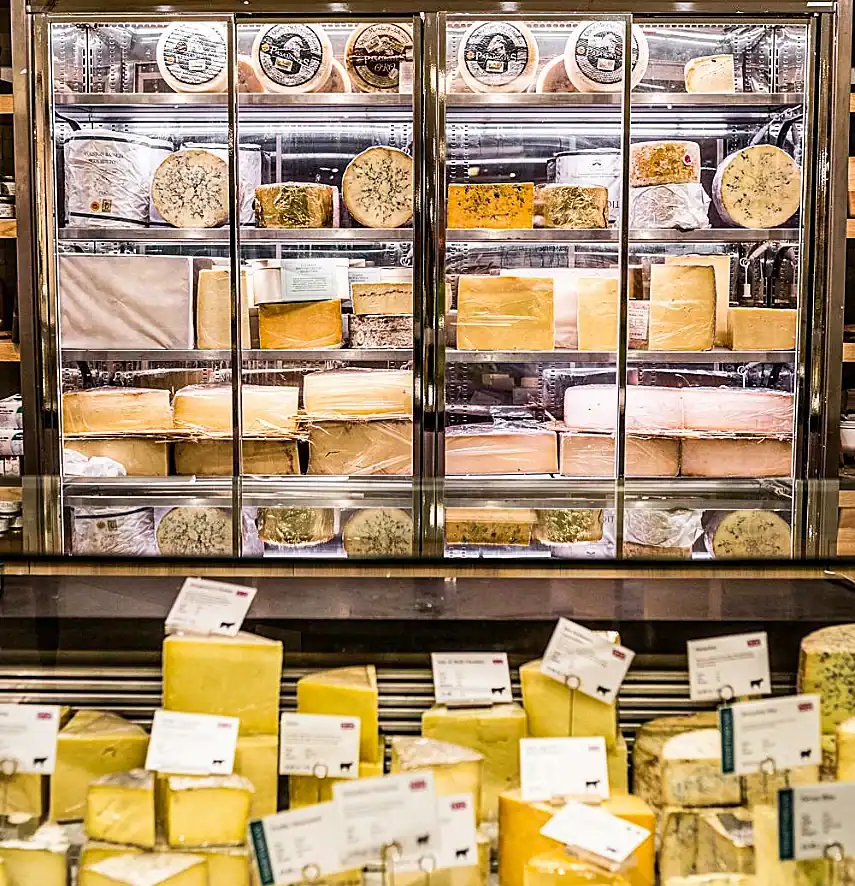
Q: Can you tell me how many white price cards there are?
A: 14